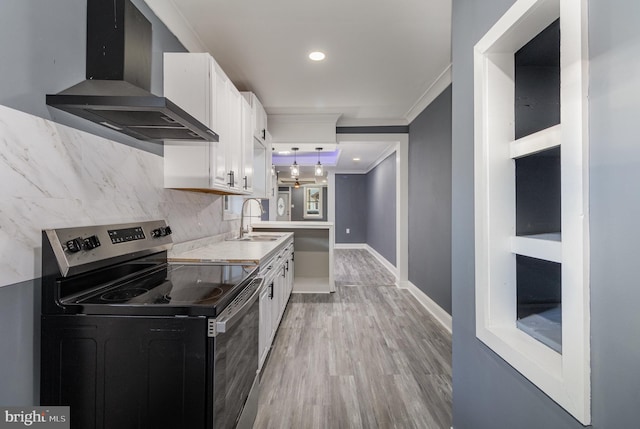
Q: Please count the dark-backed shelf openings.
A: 3